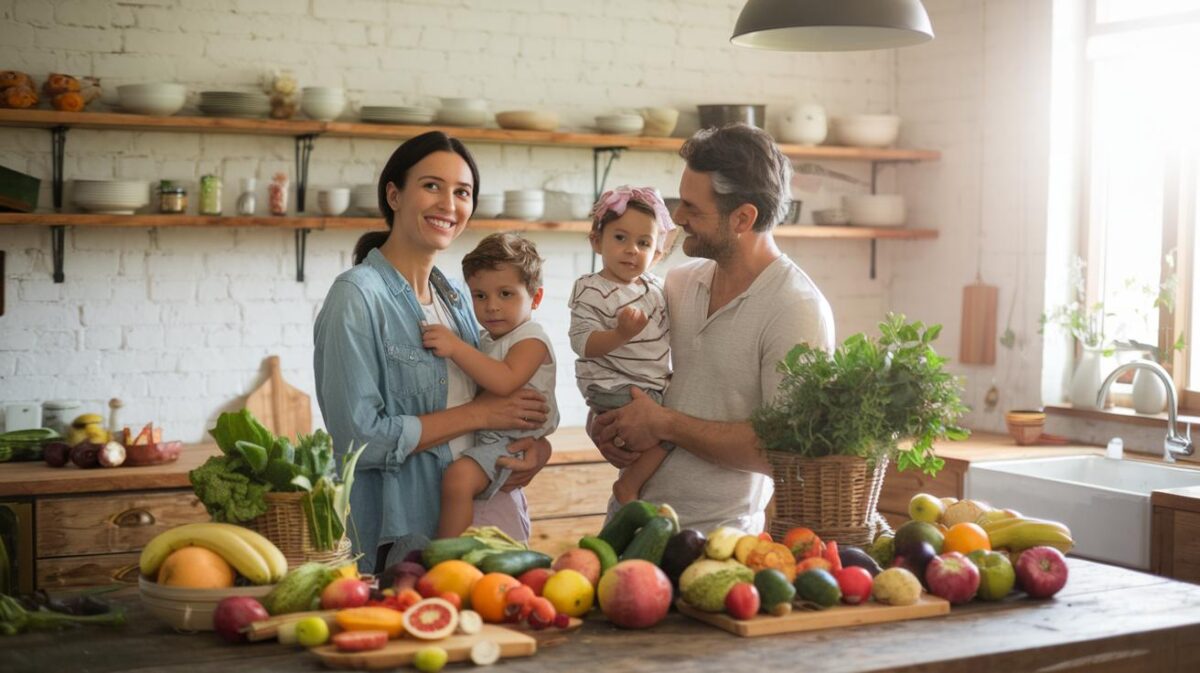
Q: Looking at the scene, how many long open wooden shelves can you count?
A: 2